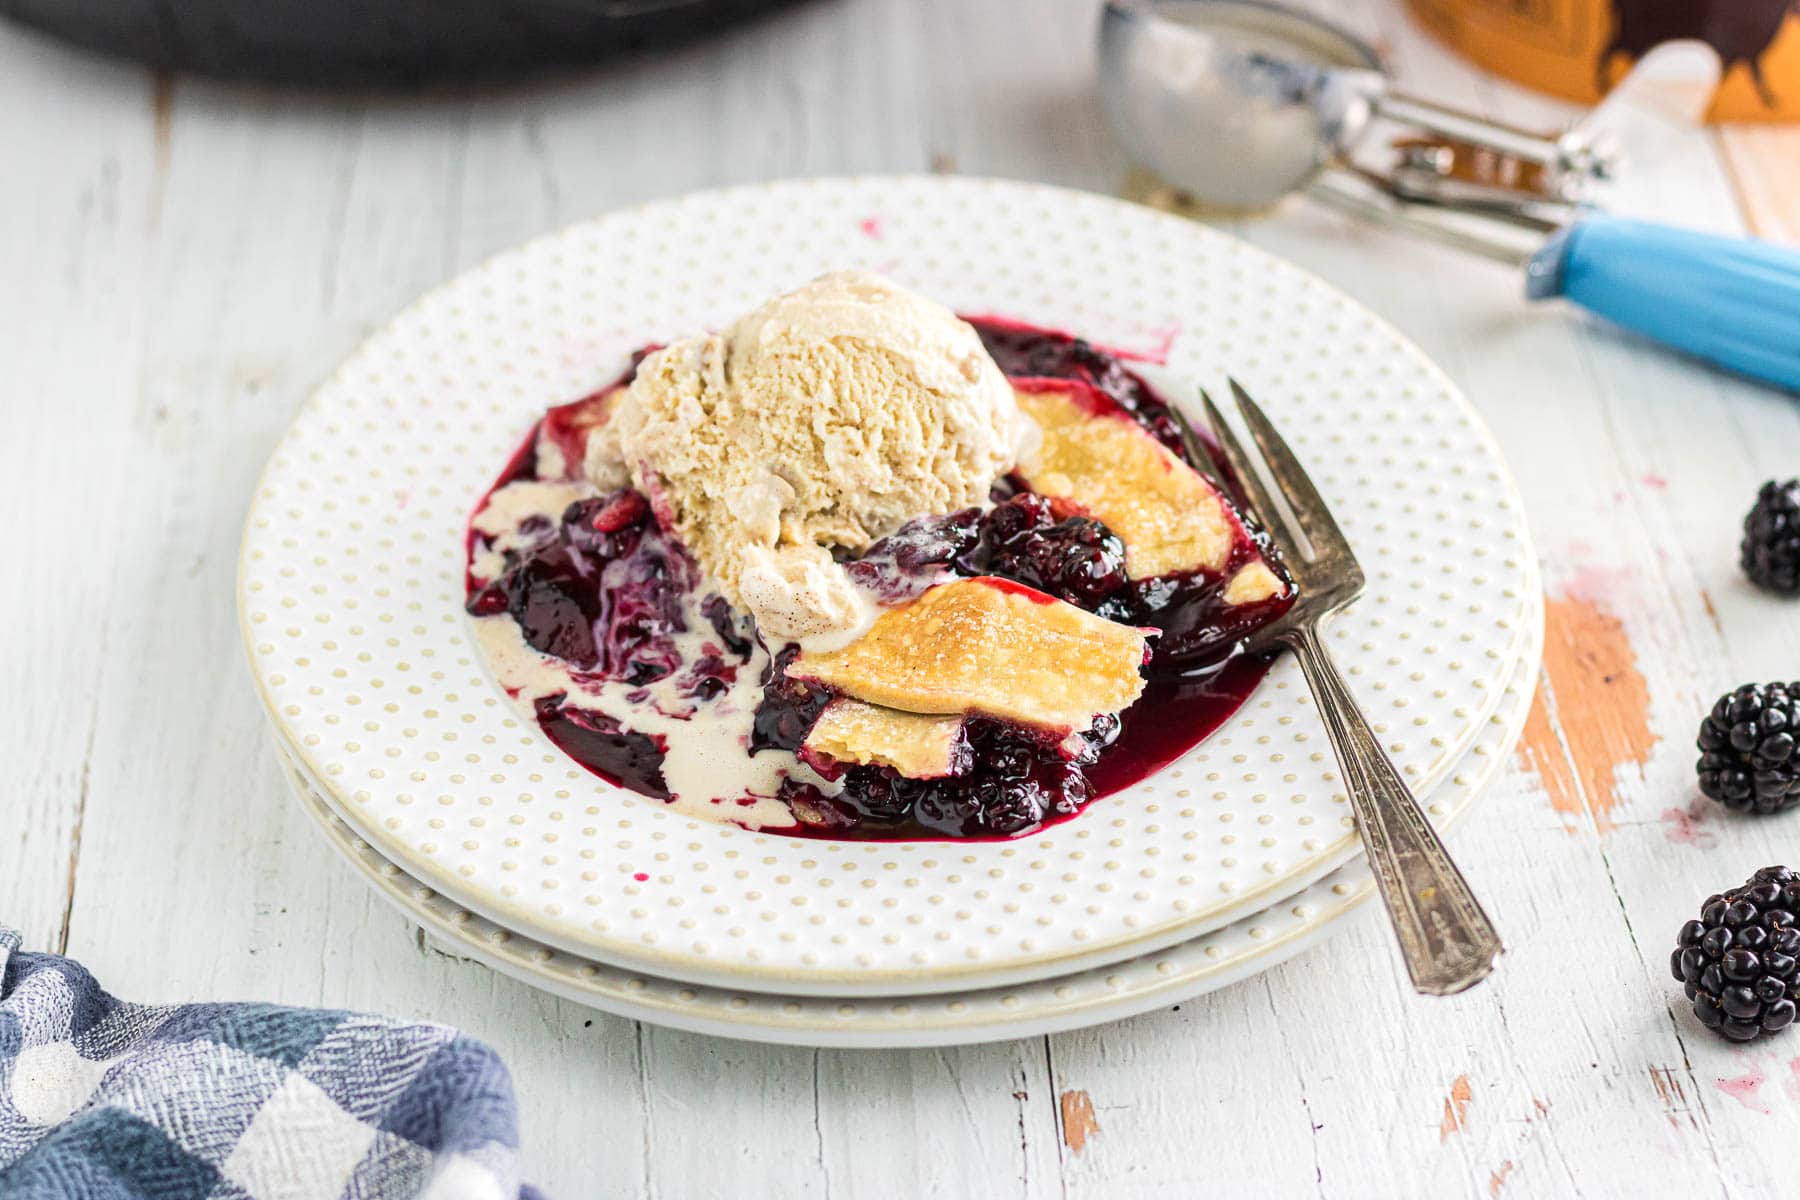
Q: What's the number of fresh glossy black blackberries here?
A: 3